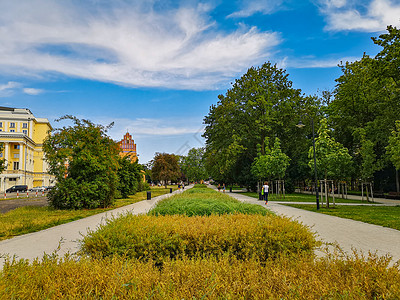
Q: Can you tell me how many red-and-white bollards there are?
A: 5